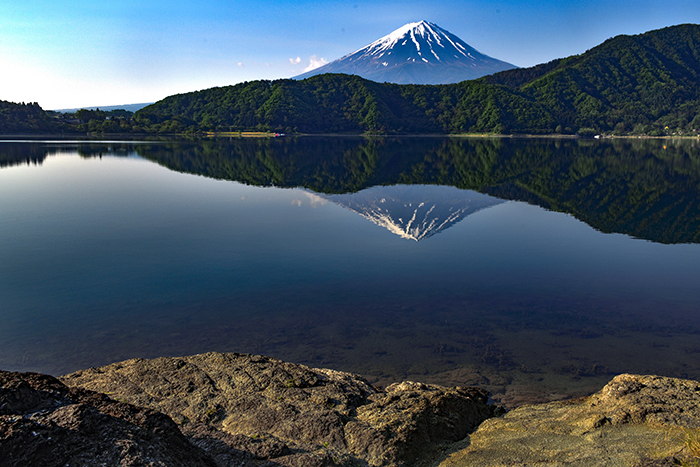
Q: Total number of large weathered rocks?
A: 3